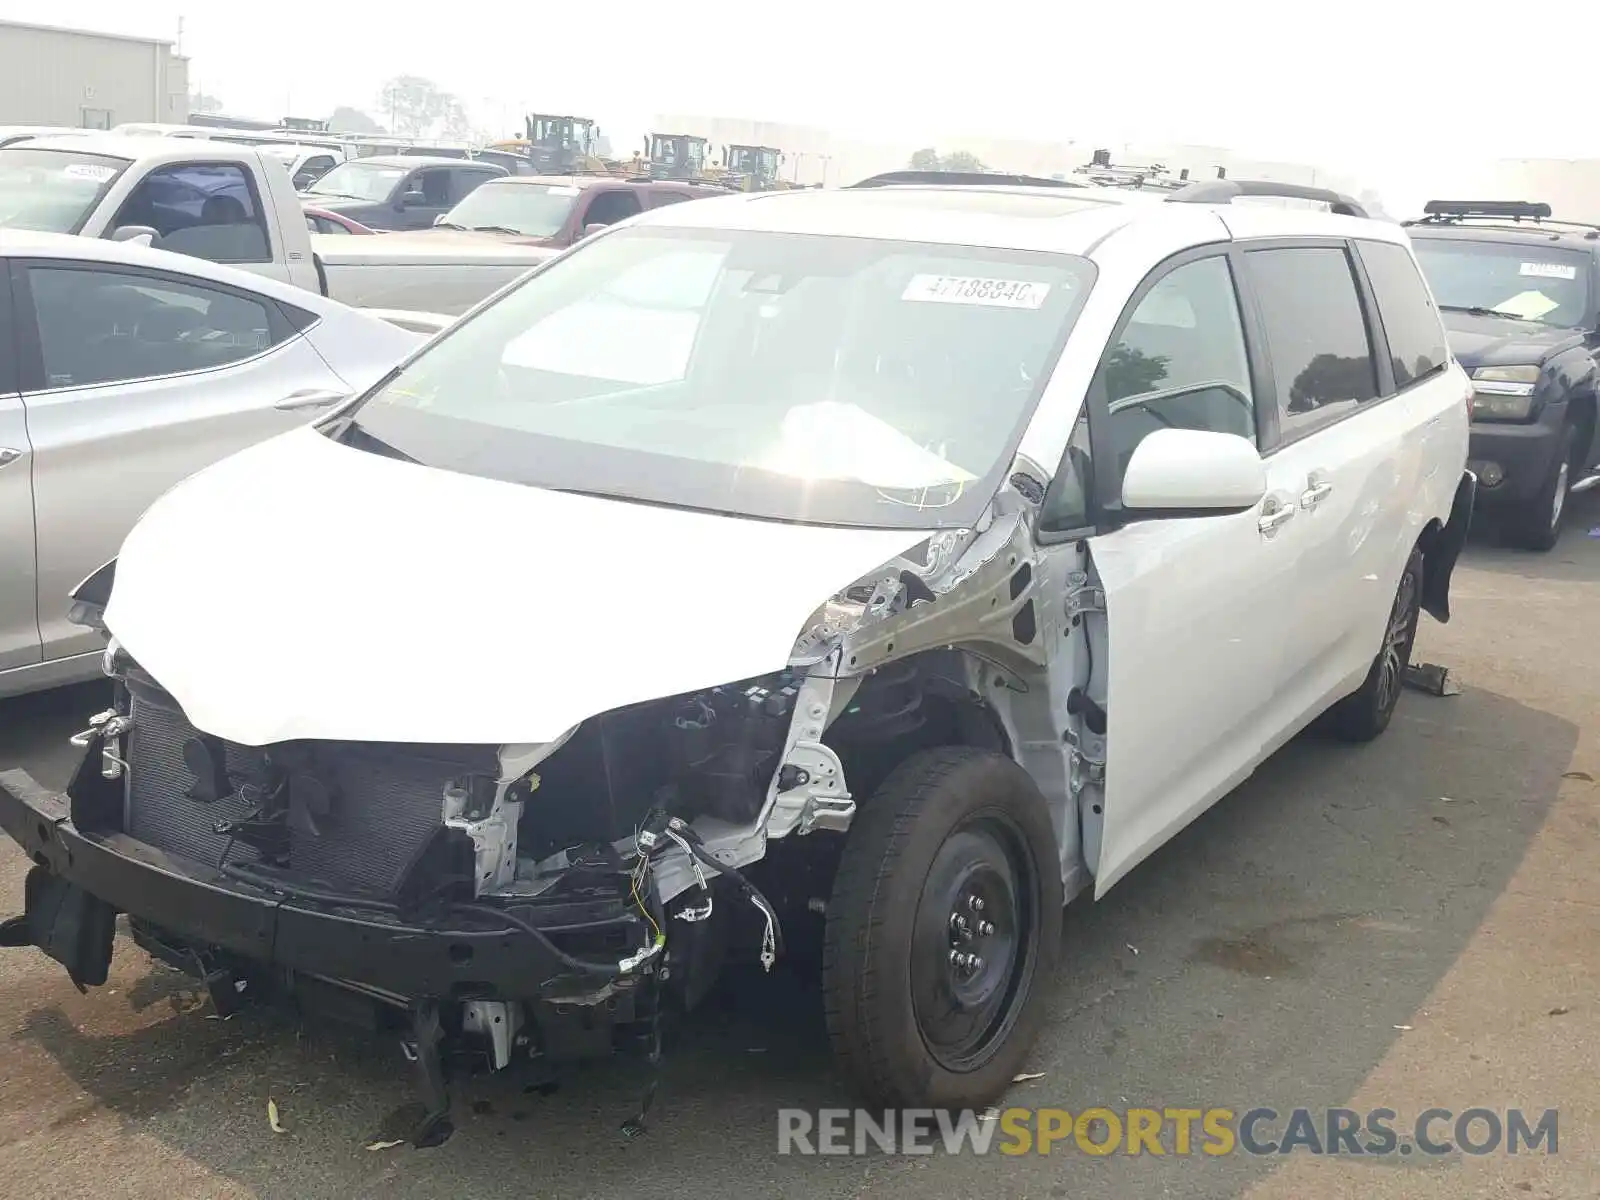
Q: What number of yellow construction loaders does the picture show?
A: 3